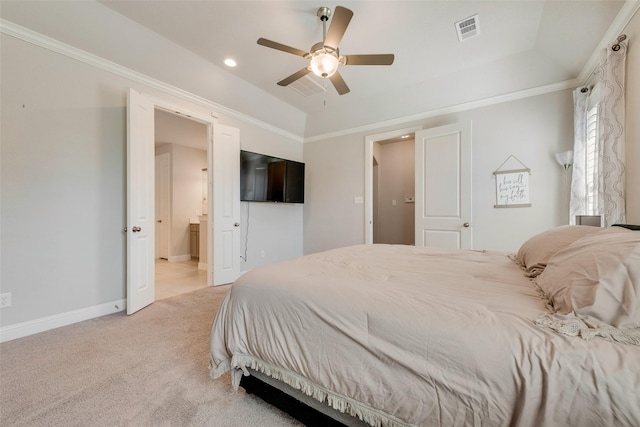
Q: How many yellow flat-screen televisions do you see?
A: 0